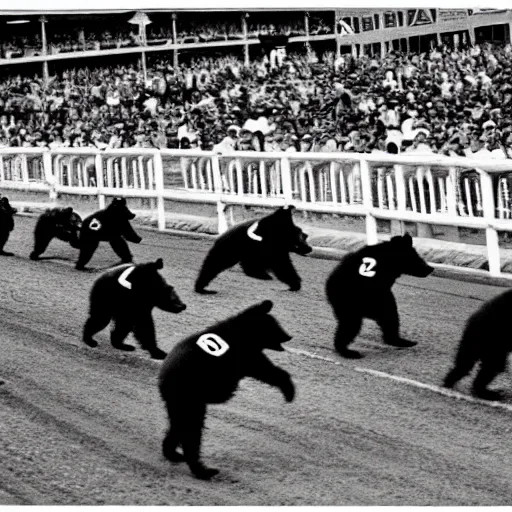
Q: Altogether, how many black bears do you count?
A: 8